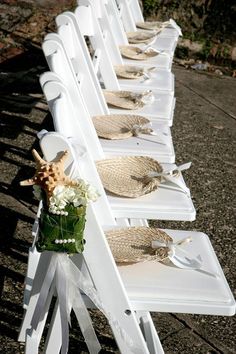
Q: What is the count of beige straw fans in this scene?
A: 8